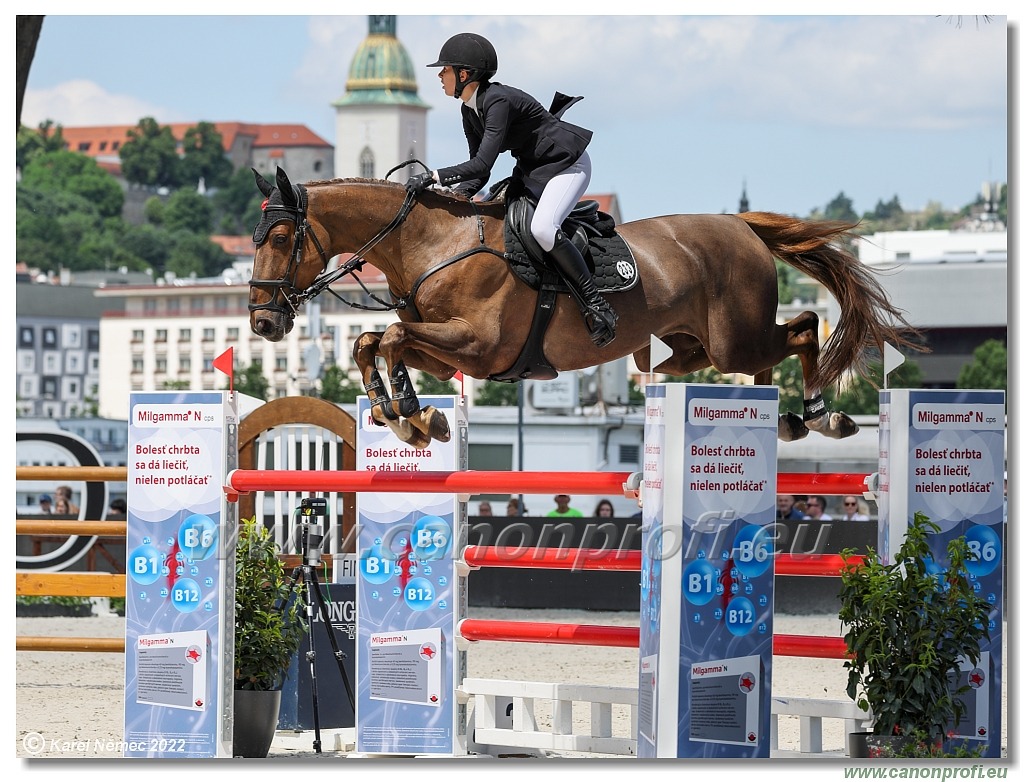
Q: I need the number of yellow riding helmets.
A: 0